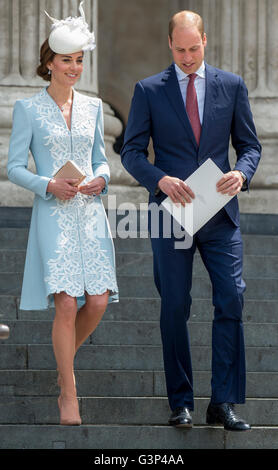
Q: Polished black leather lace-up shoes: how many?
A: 2